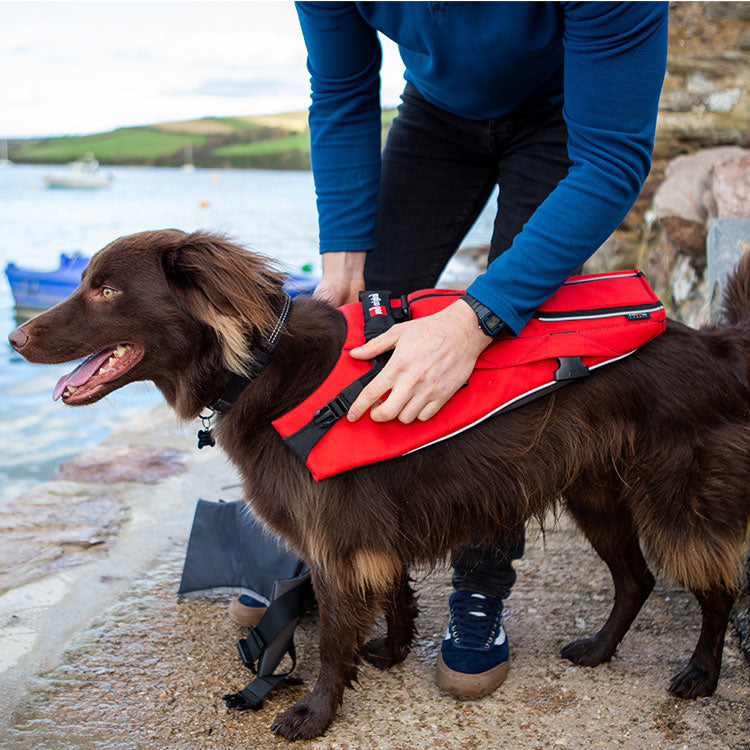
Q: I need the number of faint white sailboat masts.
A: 2